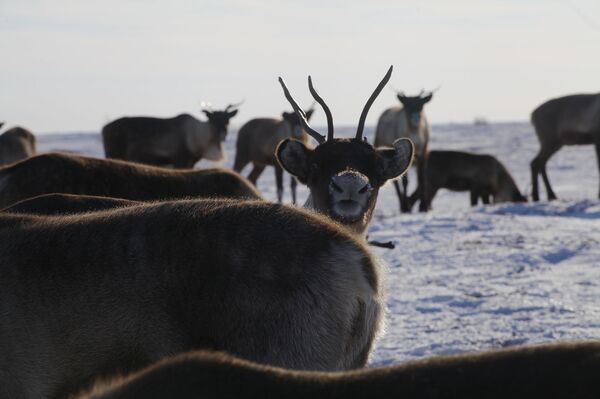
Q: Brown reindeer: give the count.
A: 11